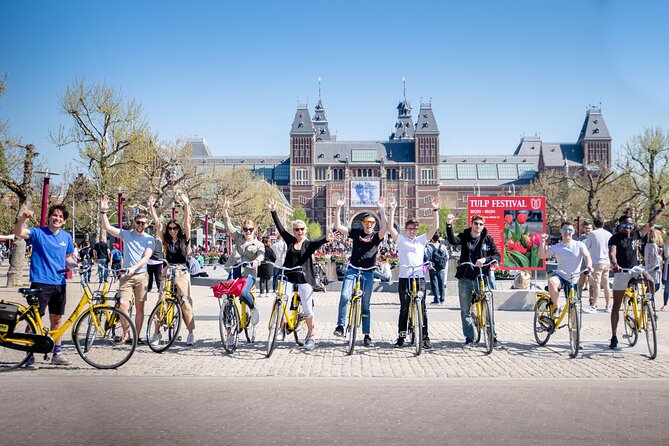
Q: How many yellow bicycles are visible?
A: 10